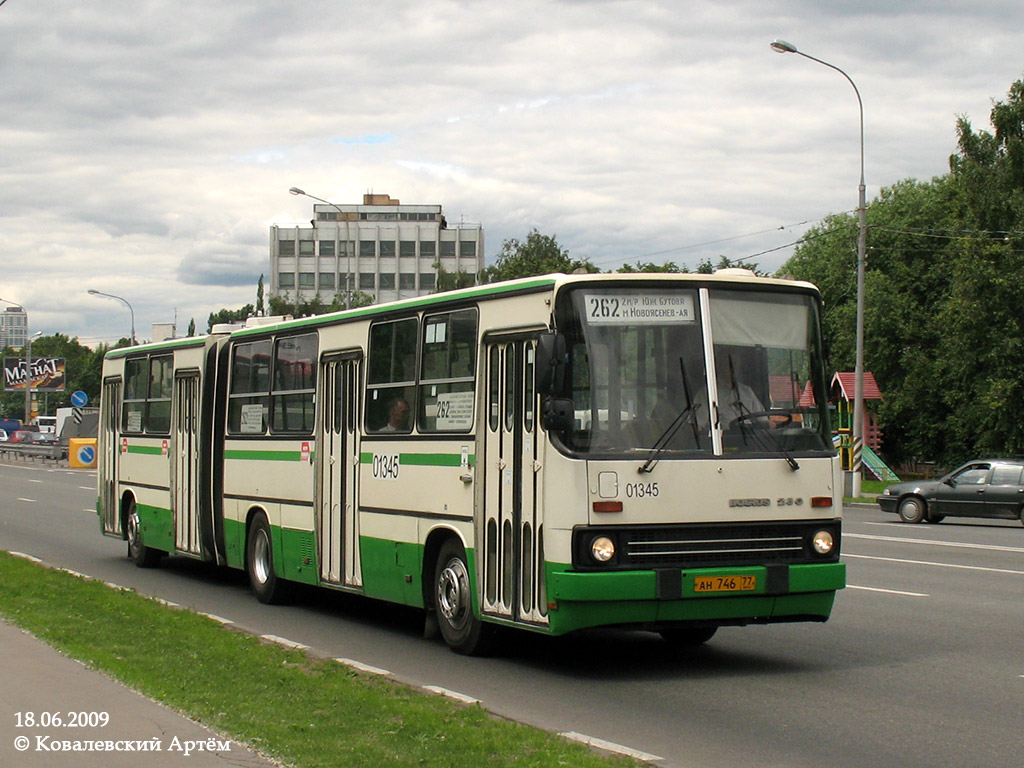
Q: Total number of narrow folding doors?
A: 4